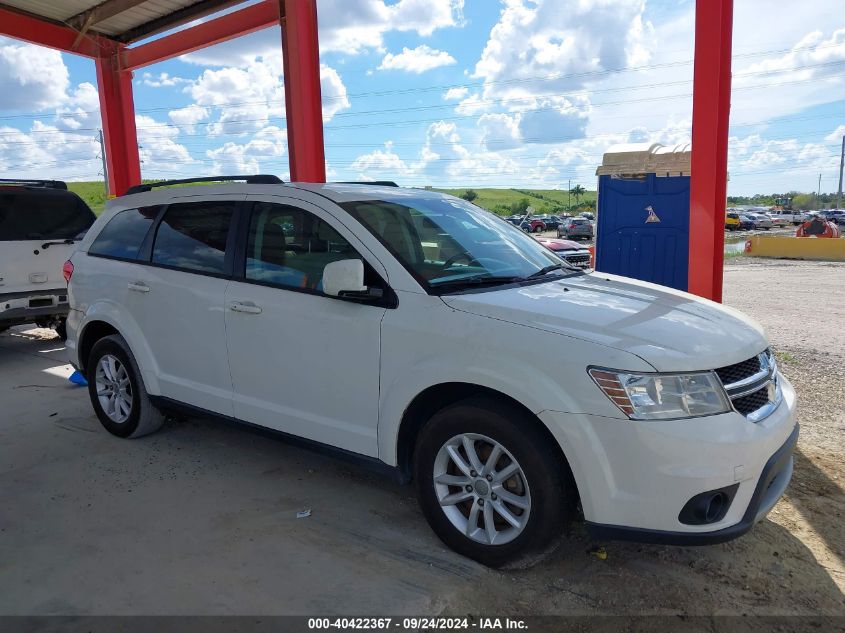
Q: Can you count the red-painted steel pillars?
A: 3